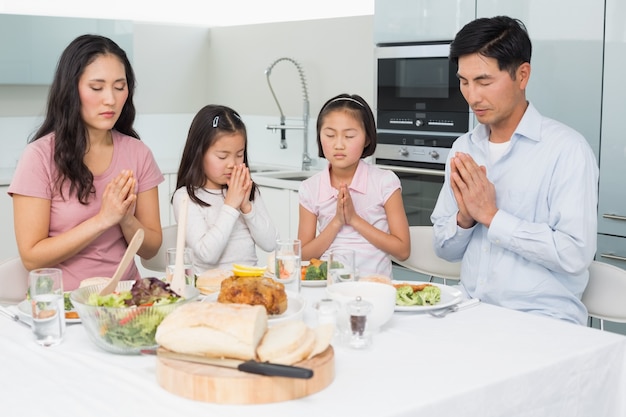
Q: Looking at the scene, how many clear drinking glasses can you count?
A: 4